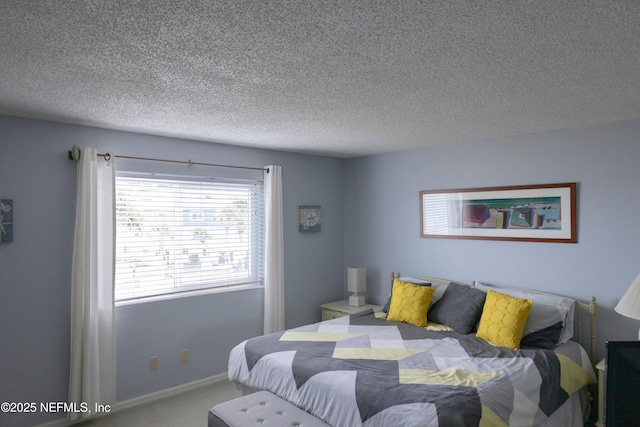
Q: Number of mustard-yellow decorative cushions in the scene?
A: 2